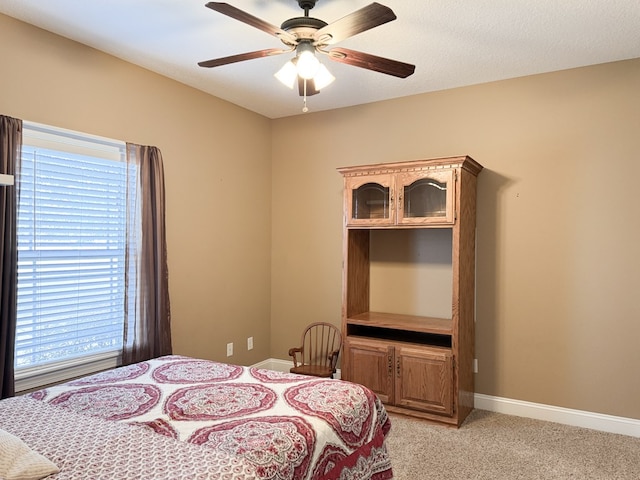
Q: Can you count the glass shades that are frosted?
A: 3